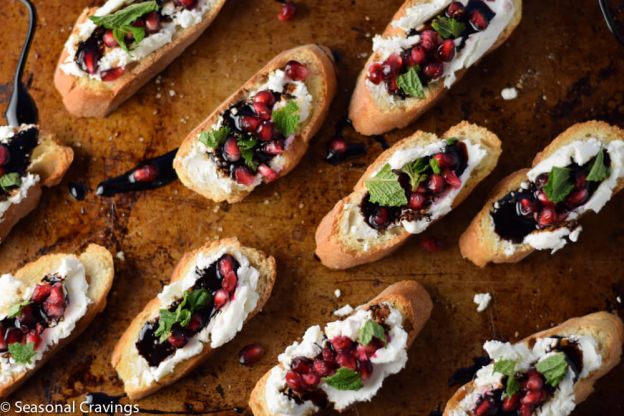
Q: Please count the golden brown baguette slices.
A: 10